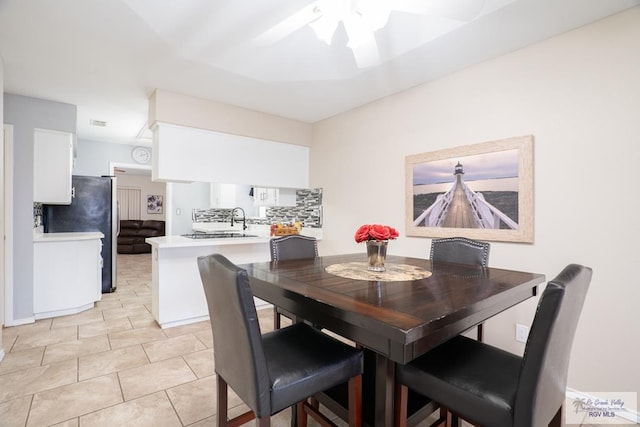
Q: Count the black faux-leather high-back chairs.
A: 4